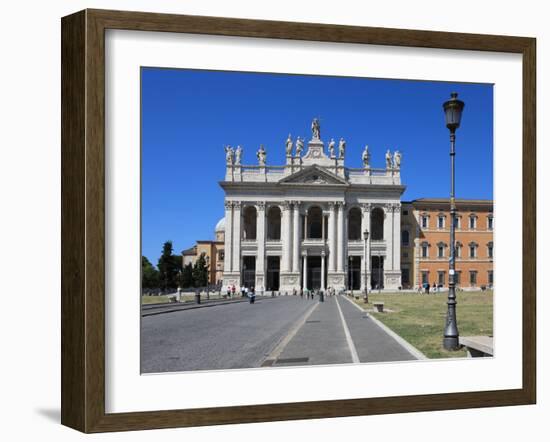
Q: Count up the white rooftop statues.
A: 11